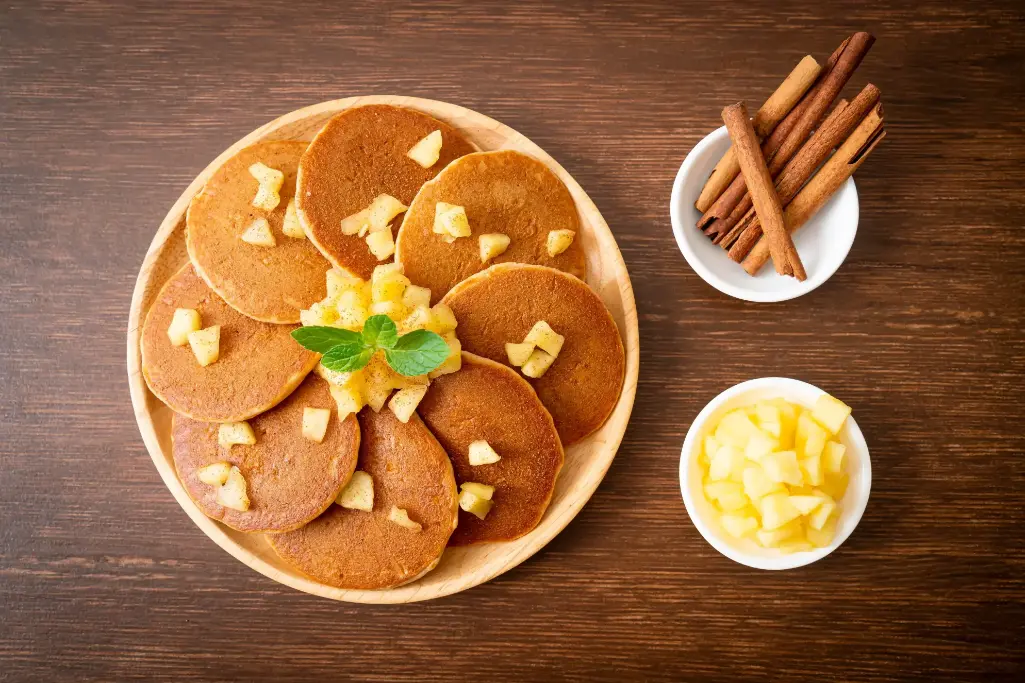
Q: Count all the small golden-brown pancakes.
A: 8